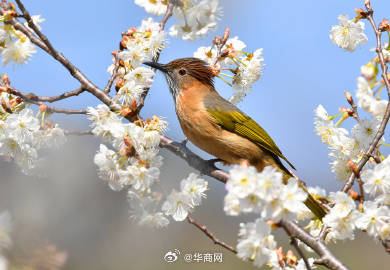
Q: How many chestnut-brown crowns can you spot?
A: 1